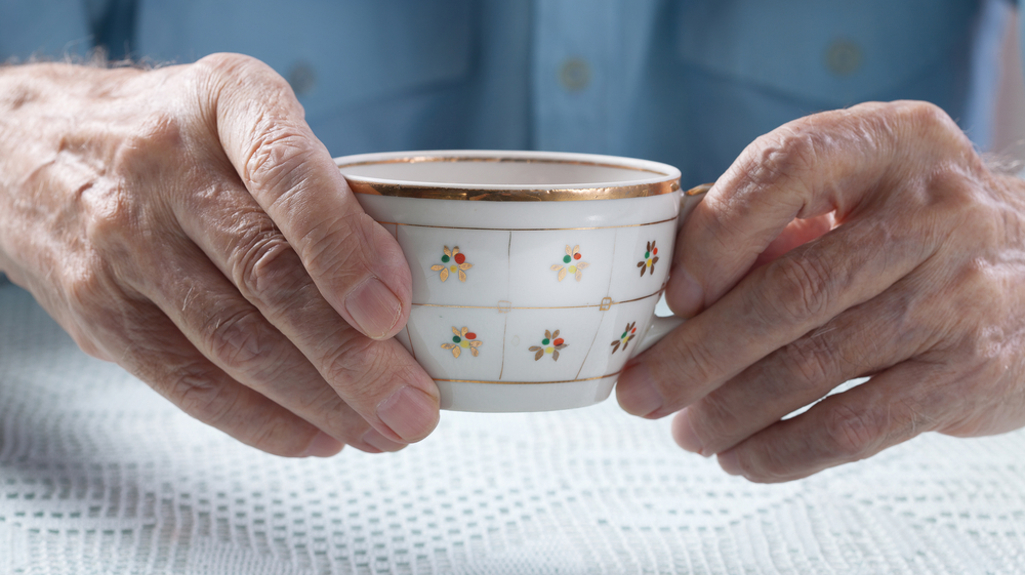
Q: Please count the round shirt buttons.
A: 3